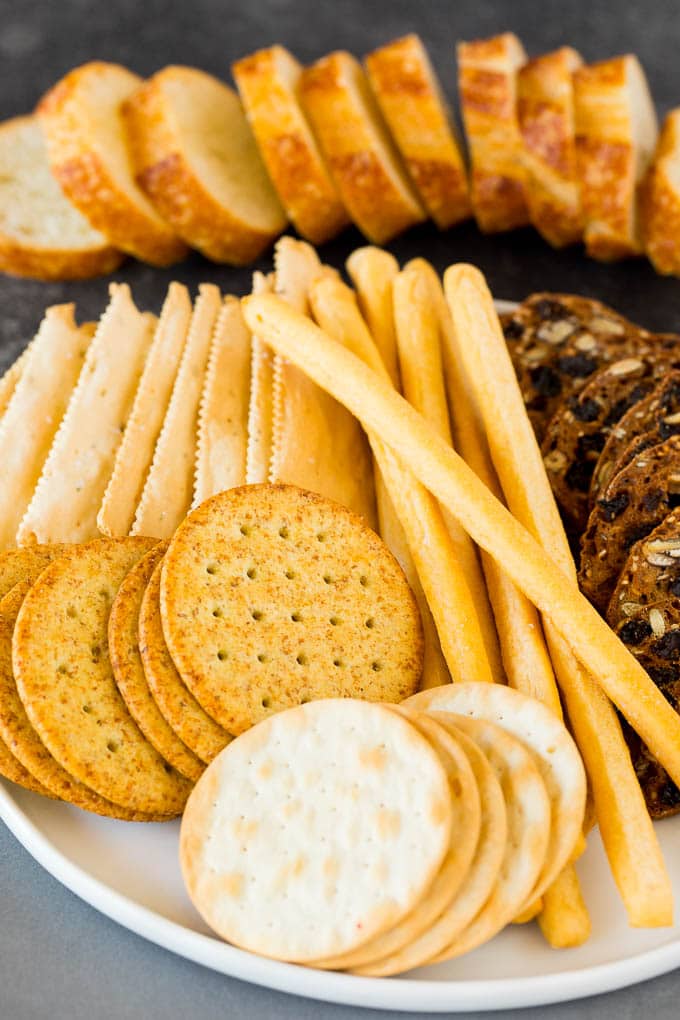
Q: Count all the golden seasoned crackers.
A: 6